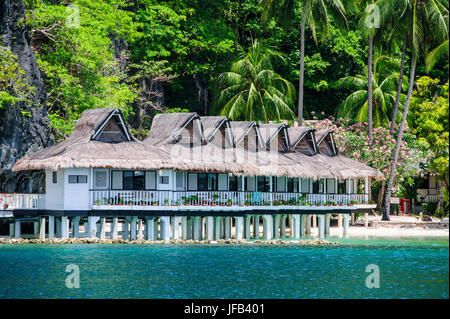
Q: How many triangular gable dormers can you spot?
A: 7